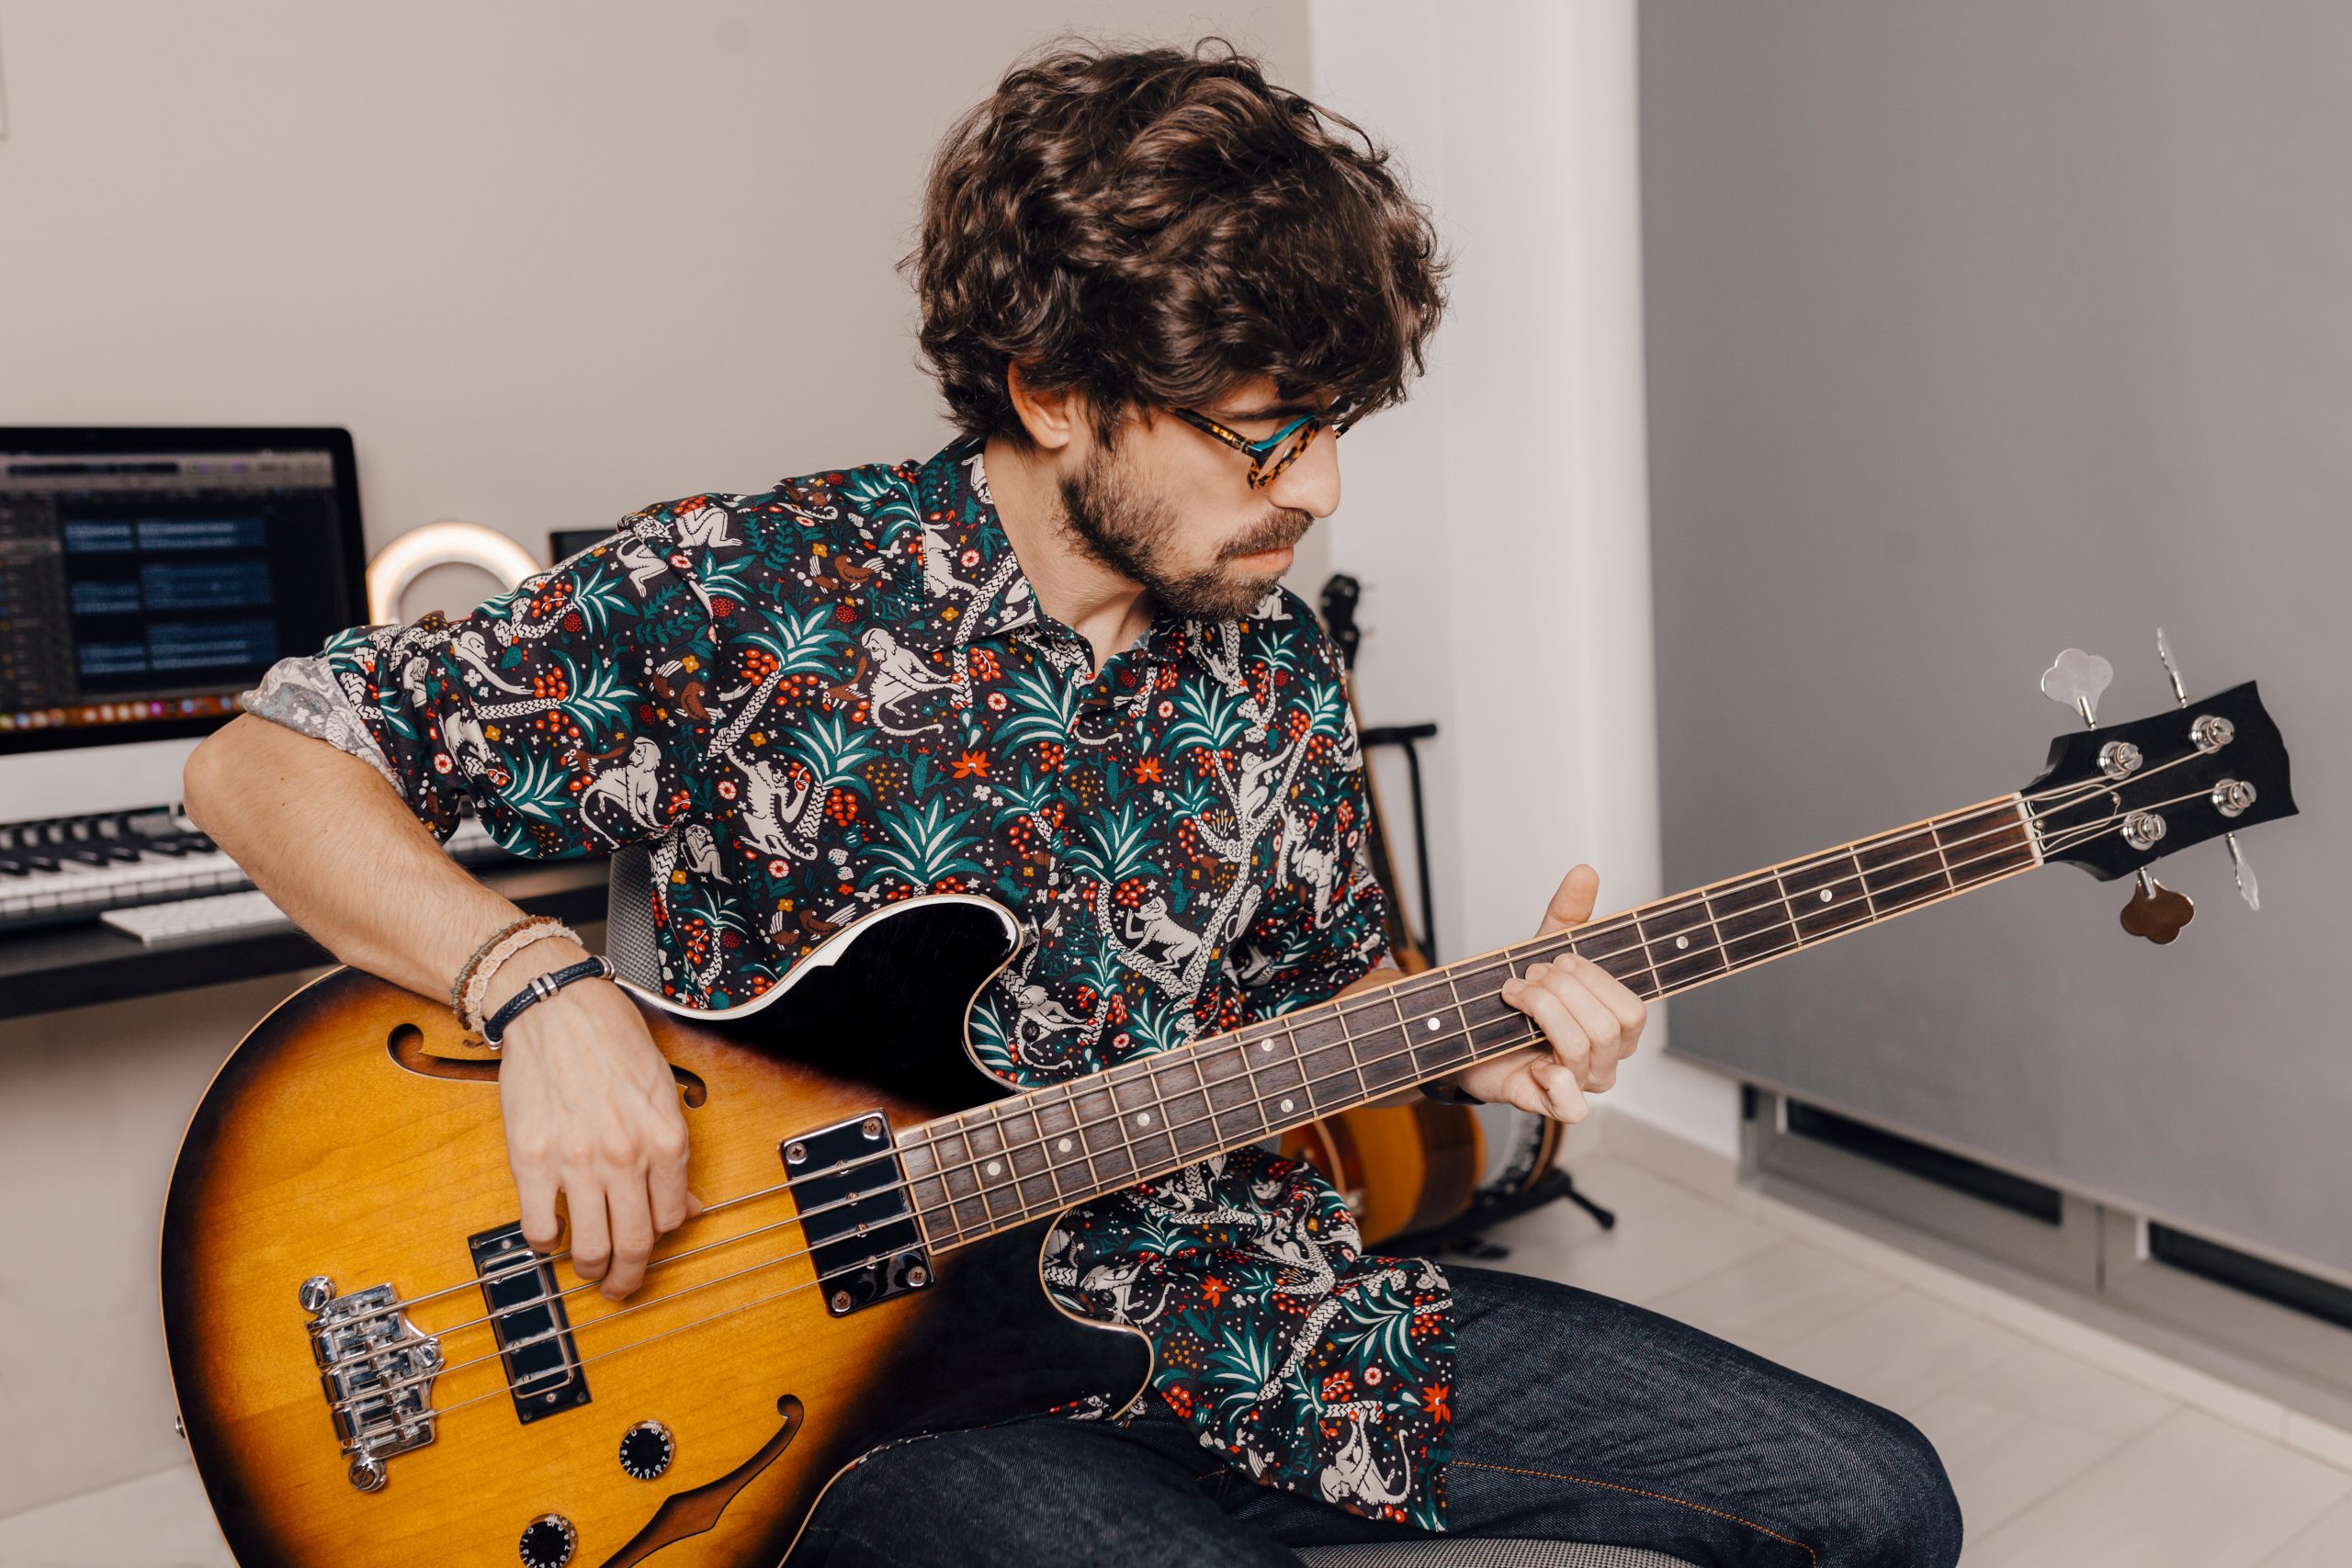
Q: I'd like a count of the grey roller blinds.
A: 1